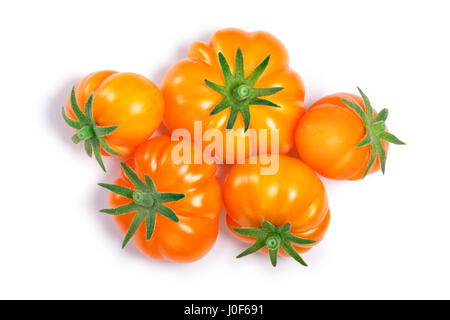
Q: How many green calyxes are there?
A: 5